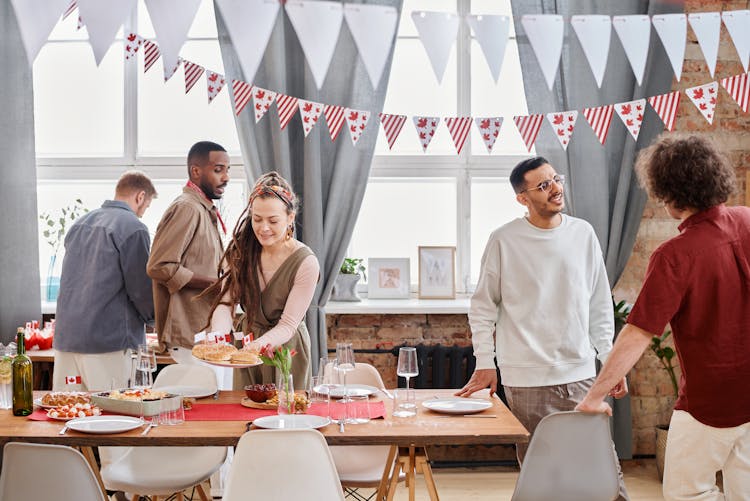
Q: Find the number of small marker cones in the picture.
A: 0